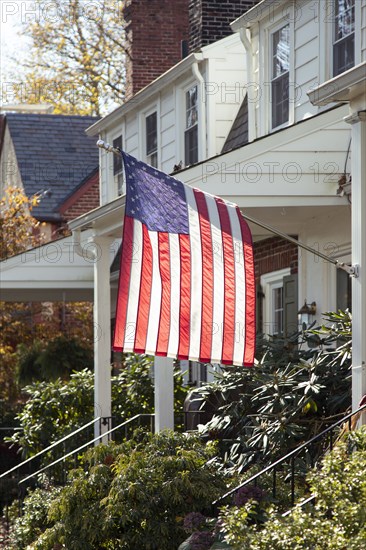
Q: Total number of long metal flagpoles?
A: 1